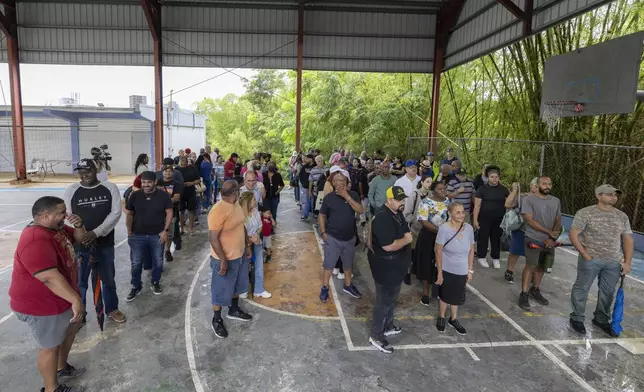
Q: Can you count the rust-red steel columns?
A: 4